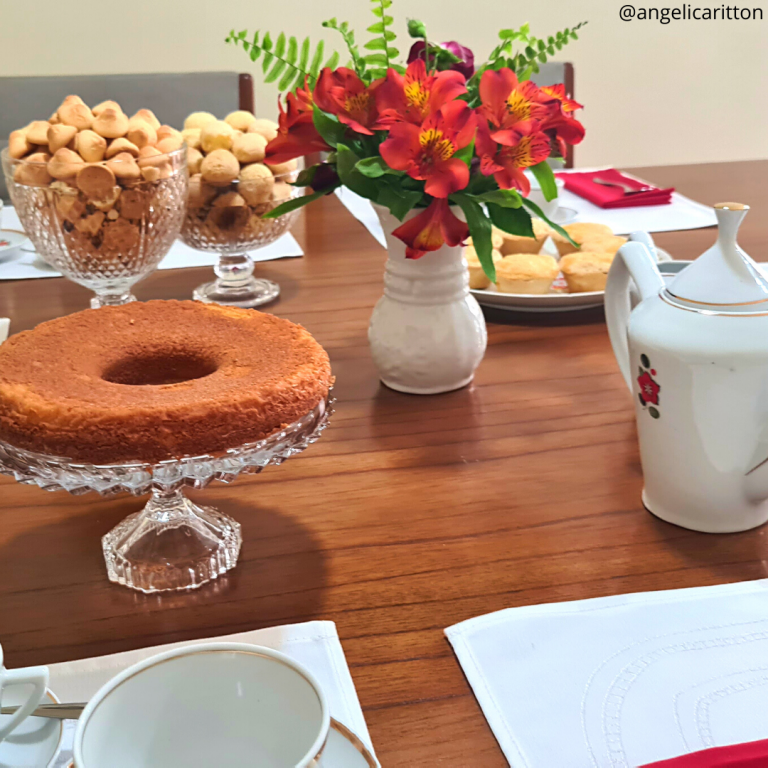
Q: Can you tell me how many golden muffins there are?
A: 7